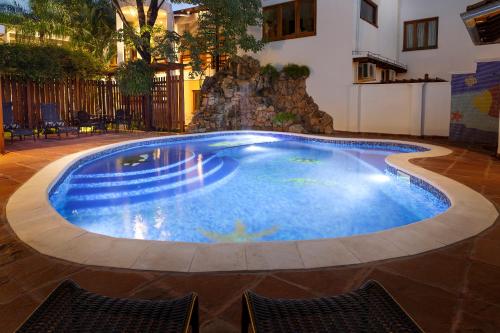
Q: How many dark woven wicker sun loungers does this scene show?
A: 2